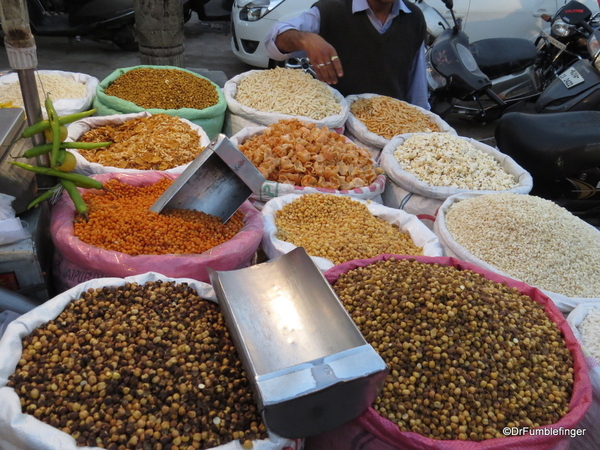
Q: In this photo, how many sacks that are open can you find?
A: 13